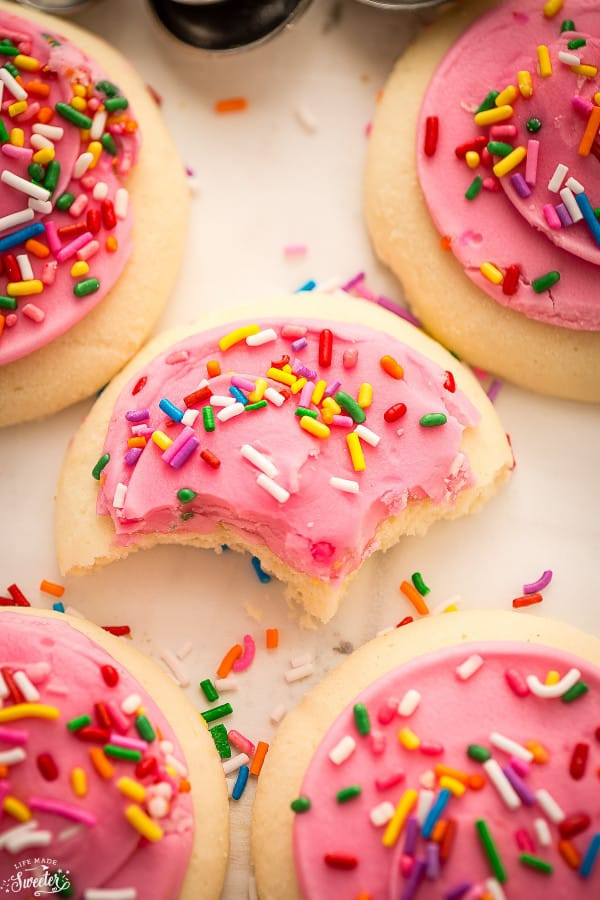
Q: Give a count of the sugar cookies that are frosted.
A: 5